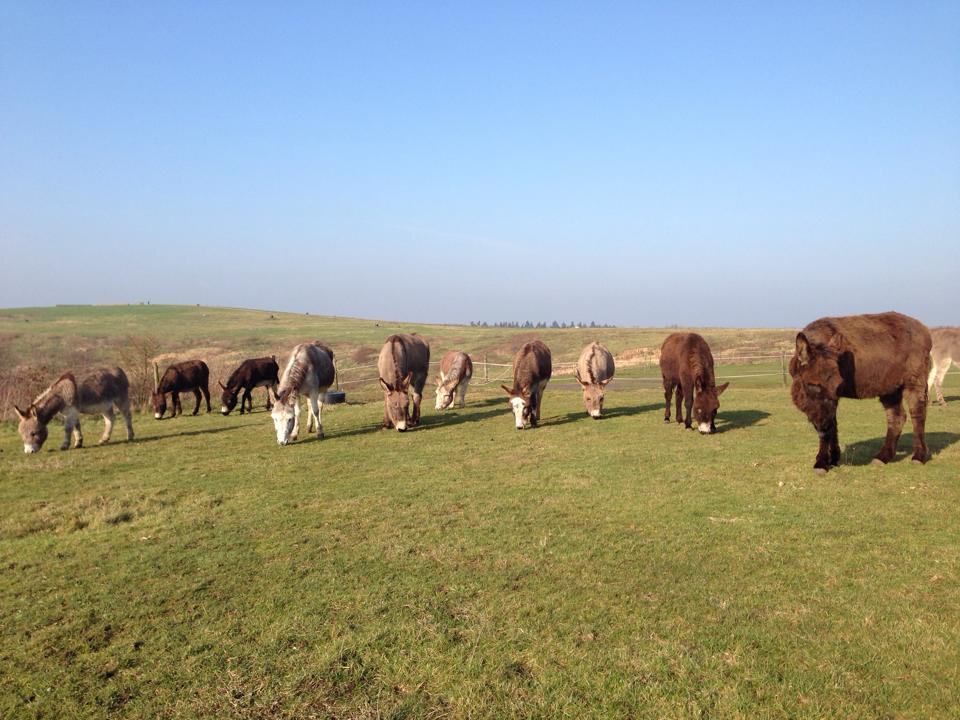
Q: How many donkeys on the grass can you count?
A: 11